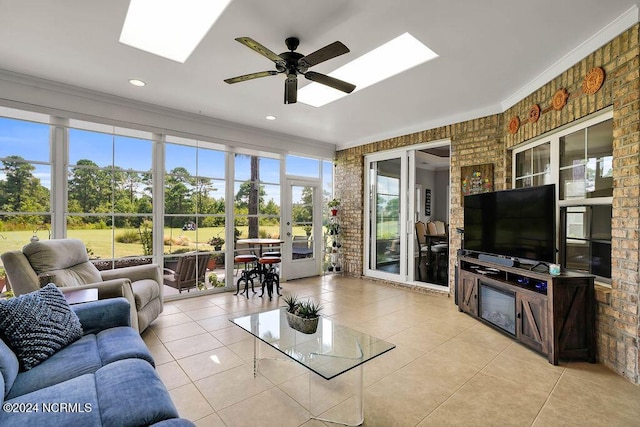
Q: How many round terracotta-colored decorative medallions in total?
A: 4